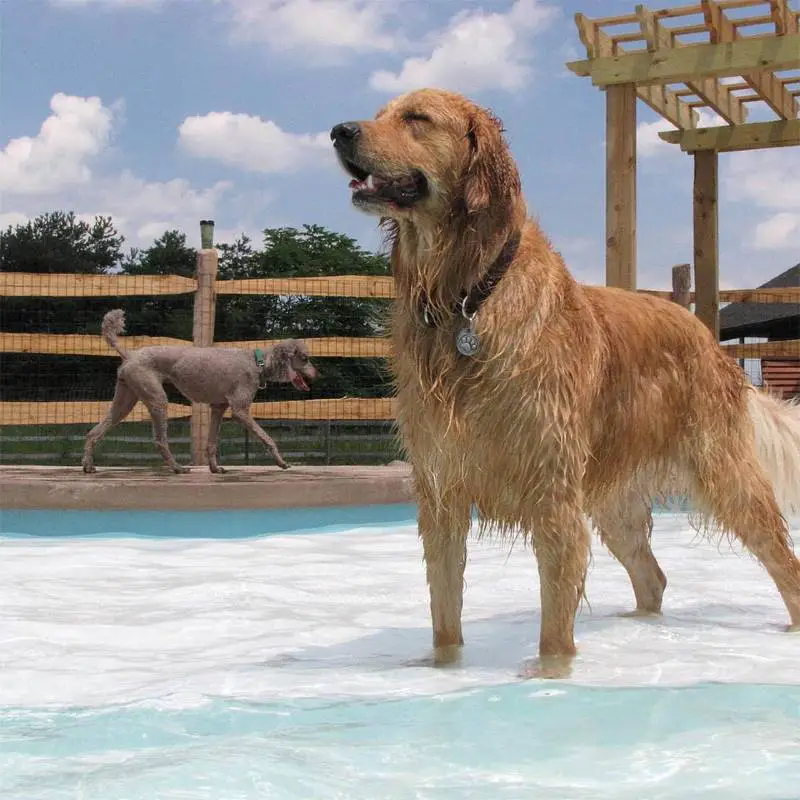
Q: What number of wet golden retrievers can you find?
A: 1